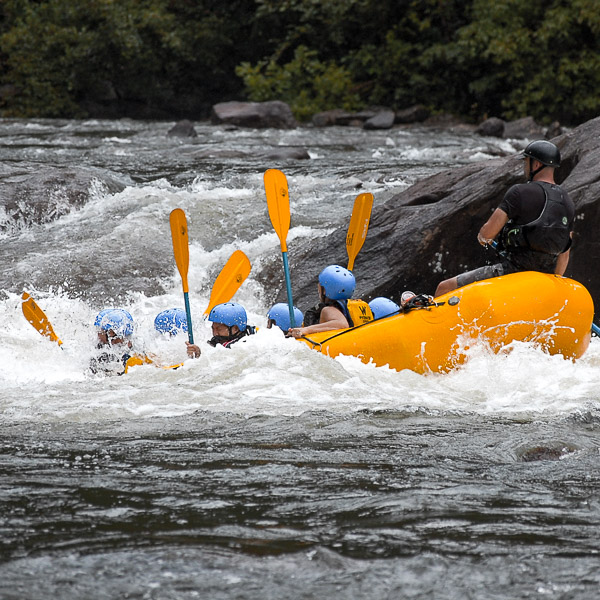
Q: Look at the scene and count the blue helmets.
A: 6